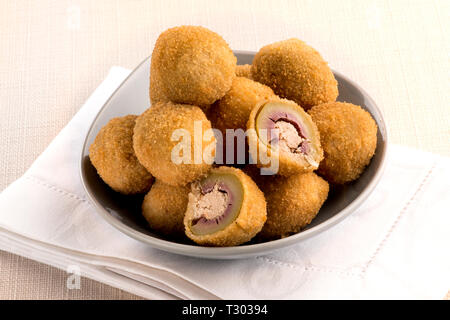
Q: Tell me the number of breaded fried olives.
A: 11